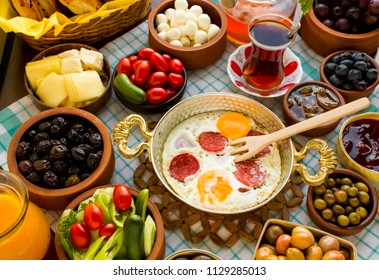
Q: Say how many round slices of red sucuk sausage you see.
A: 4